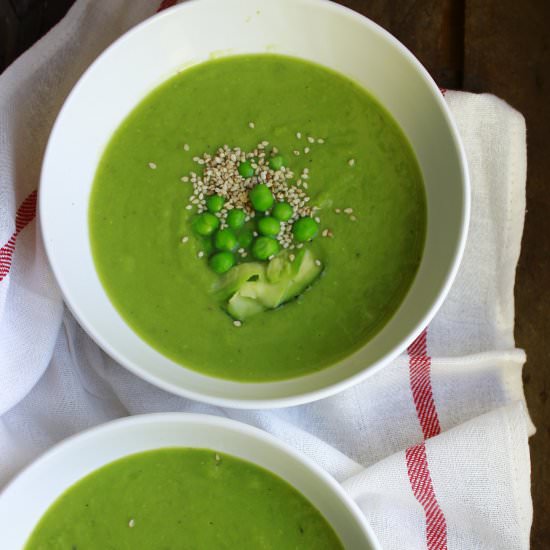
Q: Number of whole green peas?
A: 12